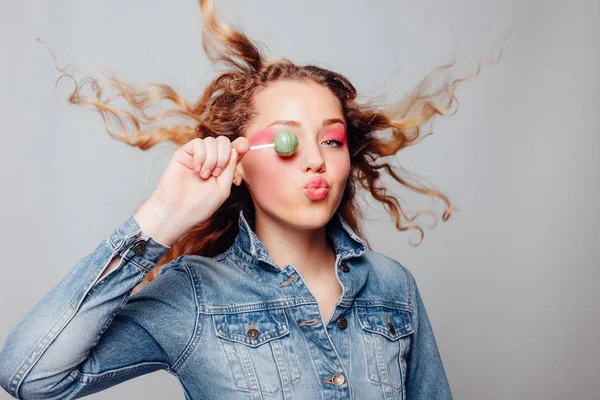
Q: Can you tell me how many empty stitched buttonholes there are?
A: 2